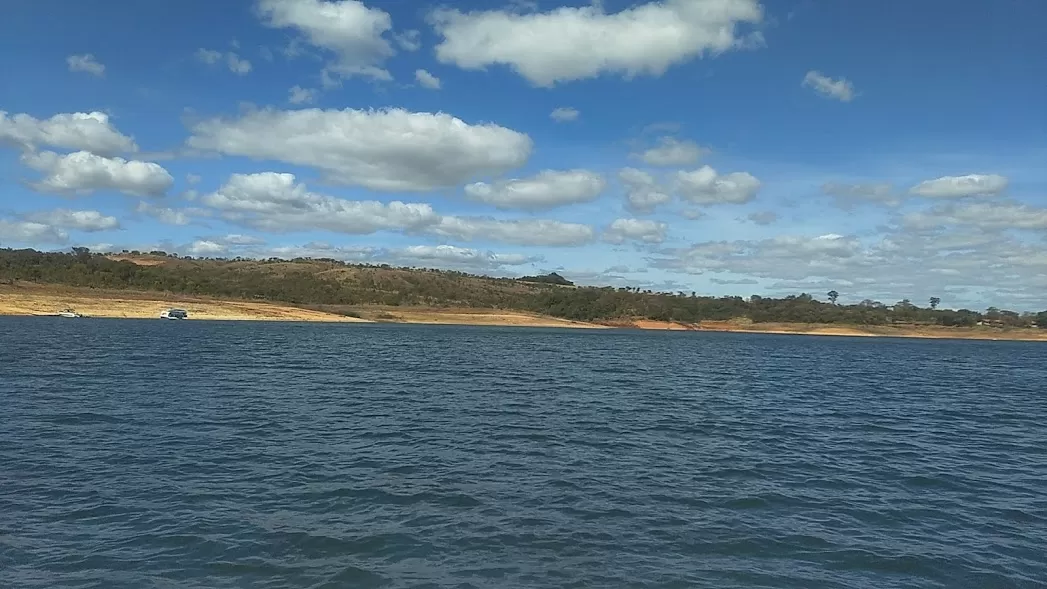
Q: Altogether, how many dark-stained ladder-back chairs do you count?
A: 0